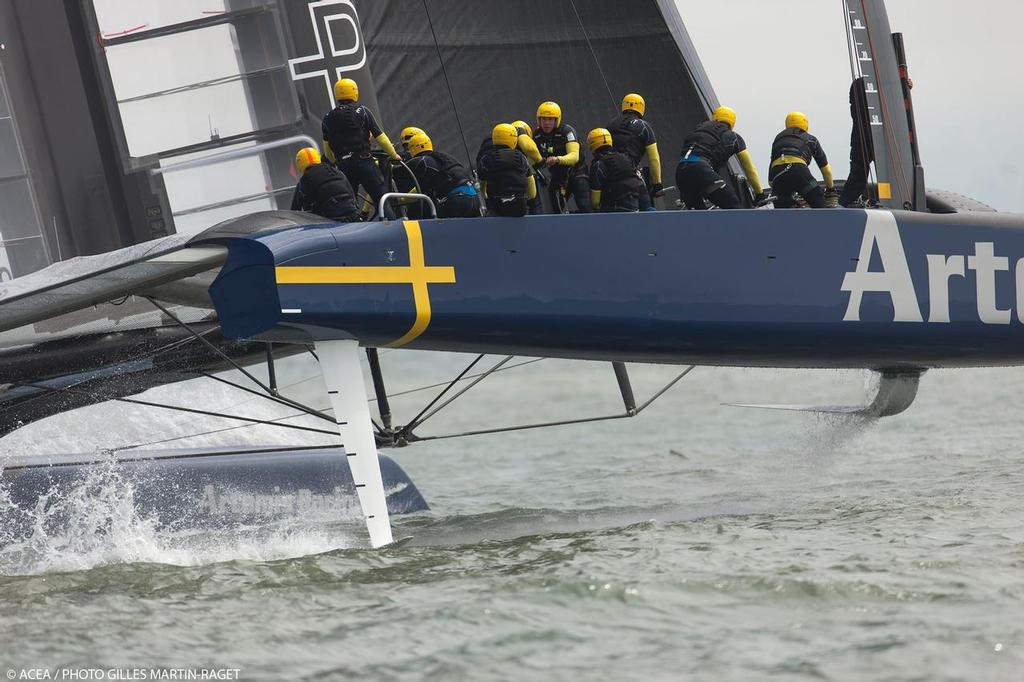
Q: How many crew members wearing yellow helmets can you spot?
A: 11